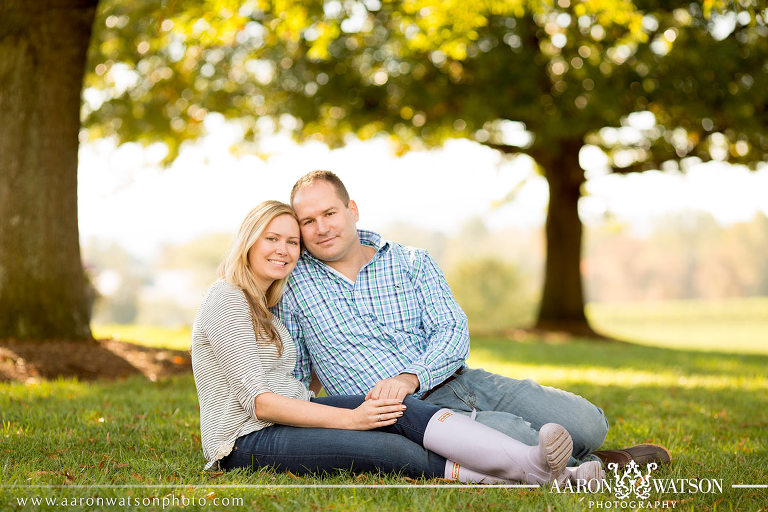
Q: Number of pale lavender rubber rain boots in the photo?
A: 2